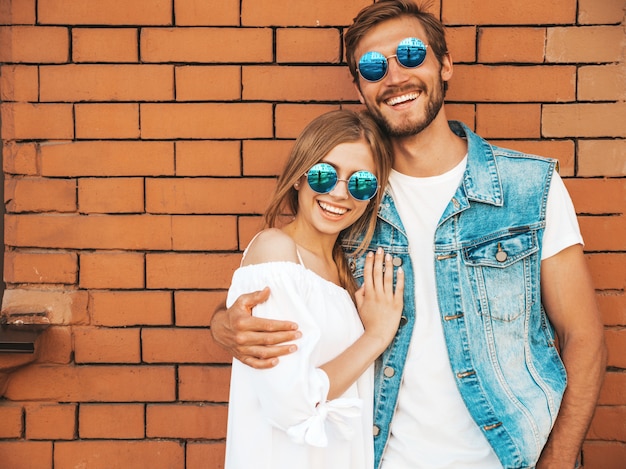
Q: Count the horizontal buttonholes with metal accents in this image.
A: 4